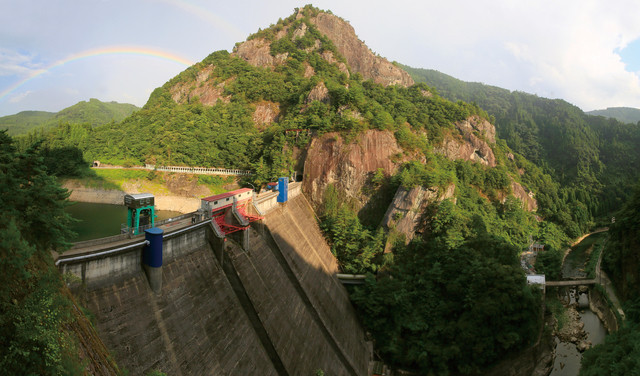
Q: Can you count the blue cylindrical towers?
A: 2